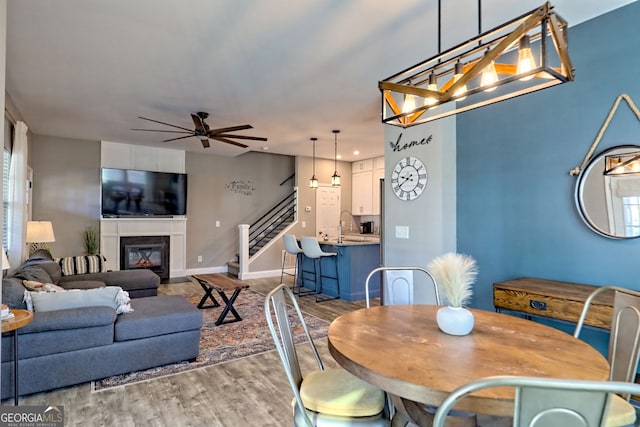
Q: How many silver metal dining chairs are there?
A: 4